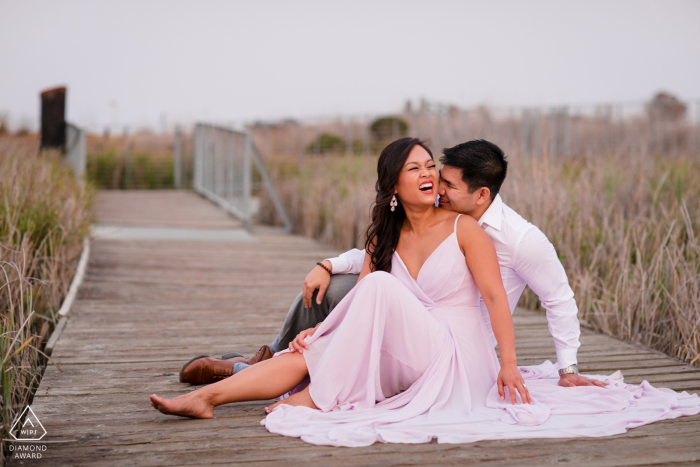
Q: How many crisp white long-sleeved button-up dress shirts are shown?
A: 1